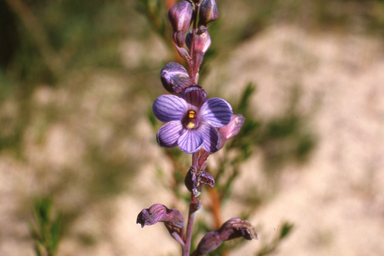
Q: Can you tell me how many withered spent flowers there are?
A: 3